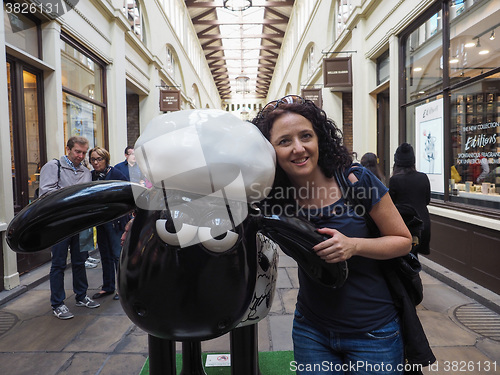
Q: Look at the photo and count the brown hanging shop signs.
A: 3